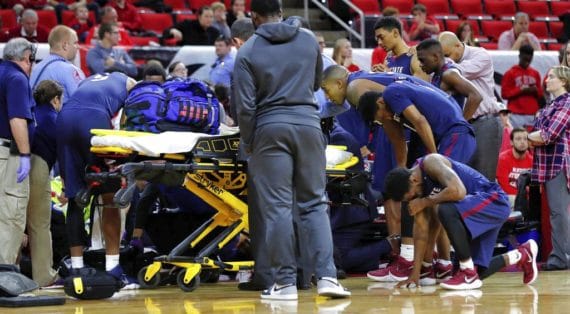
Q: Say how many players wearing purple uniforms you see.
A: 6